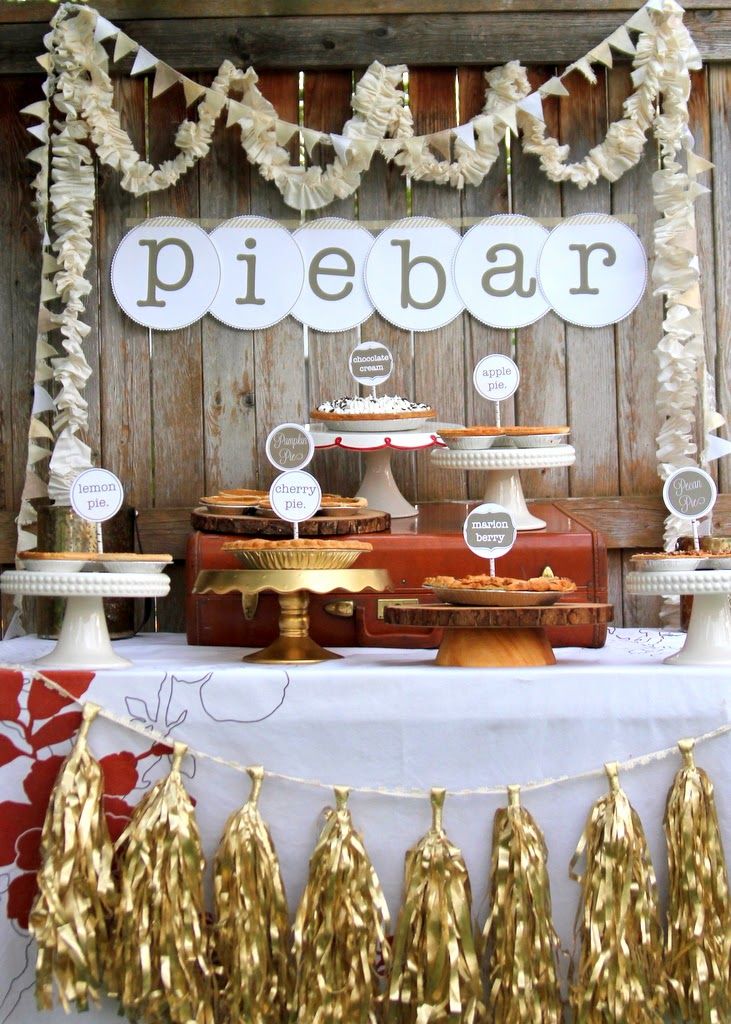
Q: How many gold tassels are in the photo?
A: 8